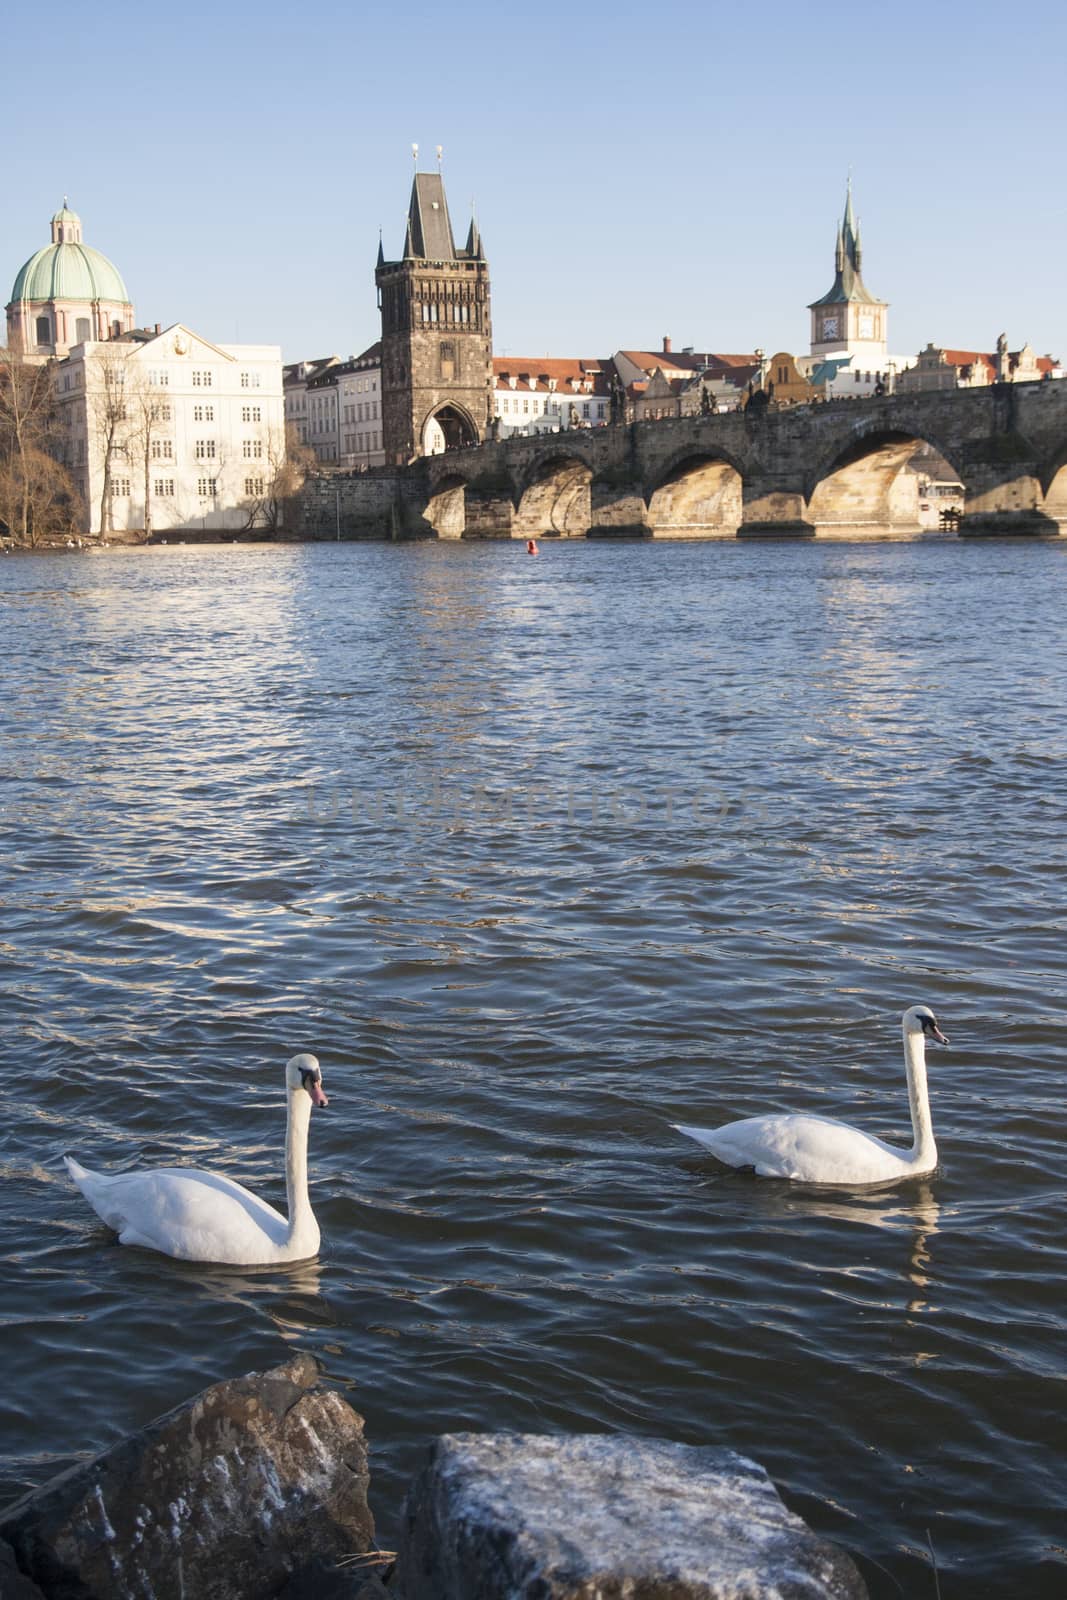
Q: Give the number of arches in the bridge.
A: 5